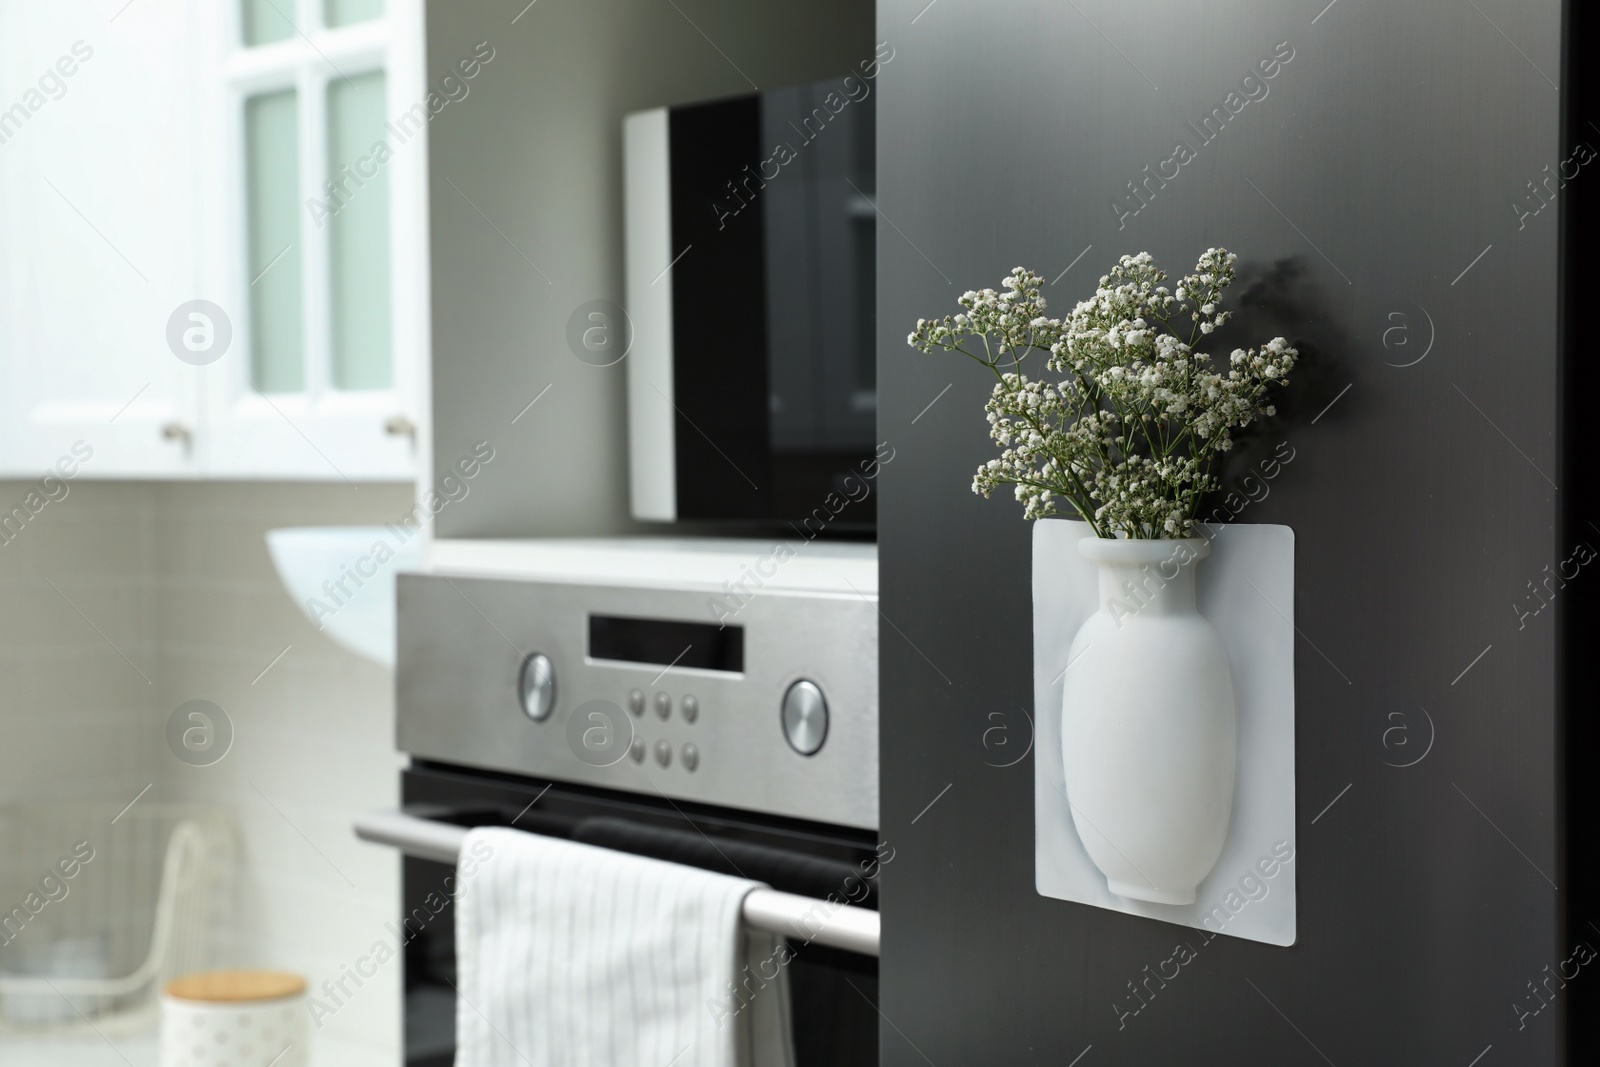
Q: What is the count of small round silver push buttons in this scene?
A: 6